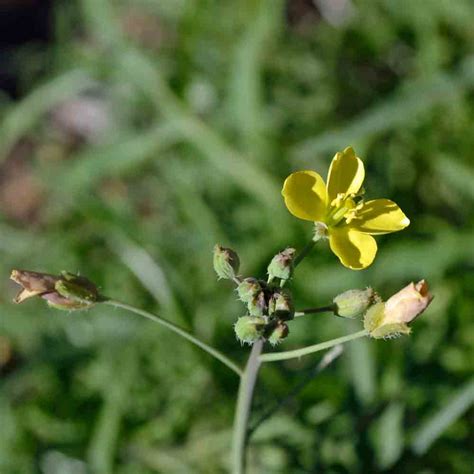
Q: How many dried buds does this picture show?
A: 2